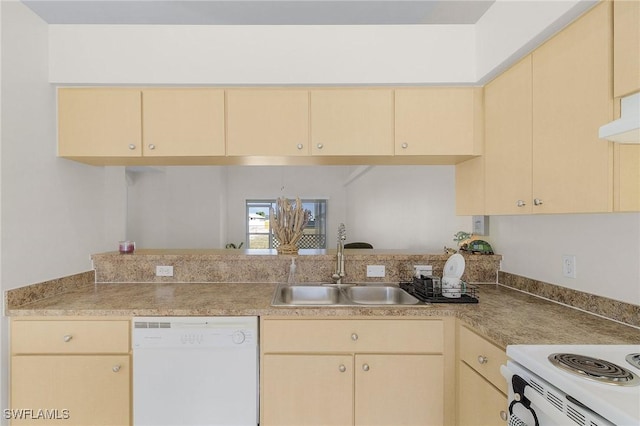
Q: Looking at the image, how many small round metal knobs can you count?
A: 14